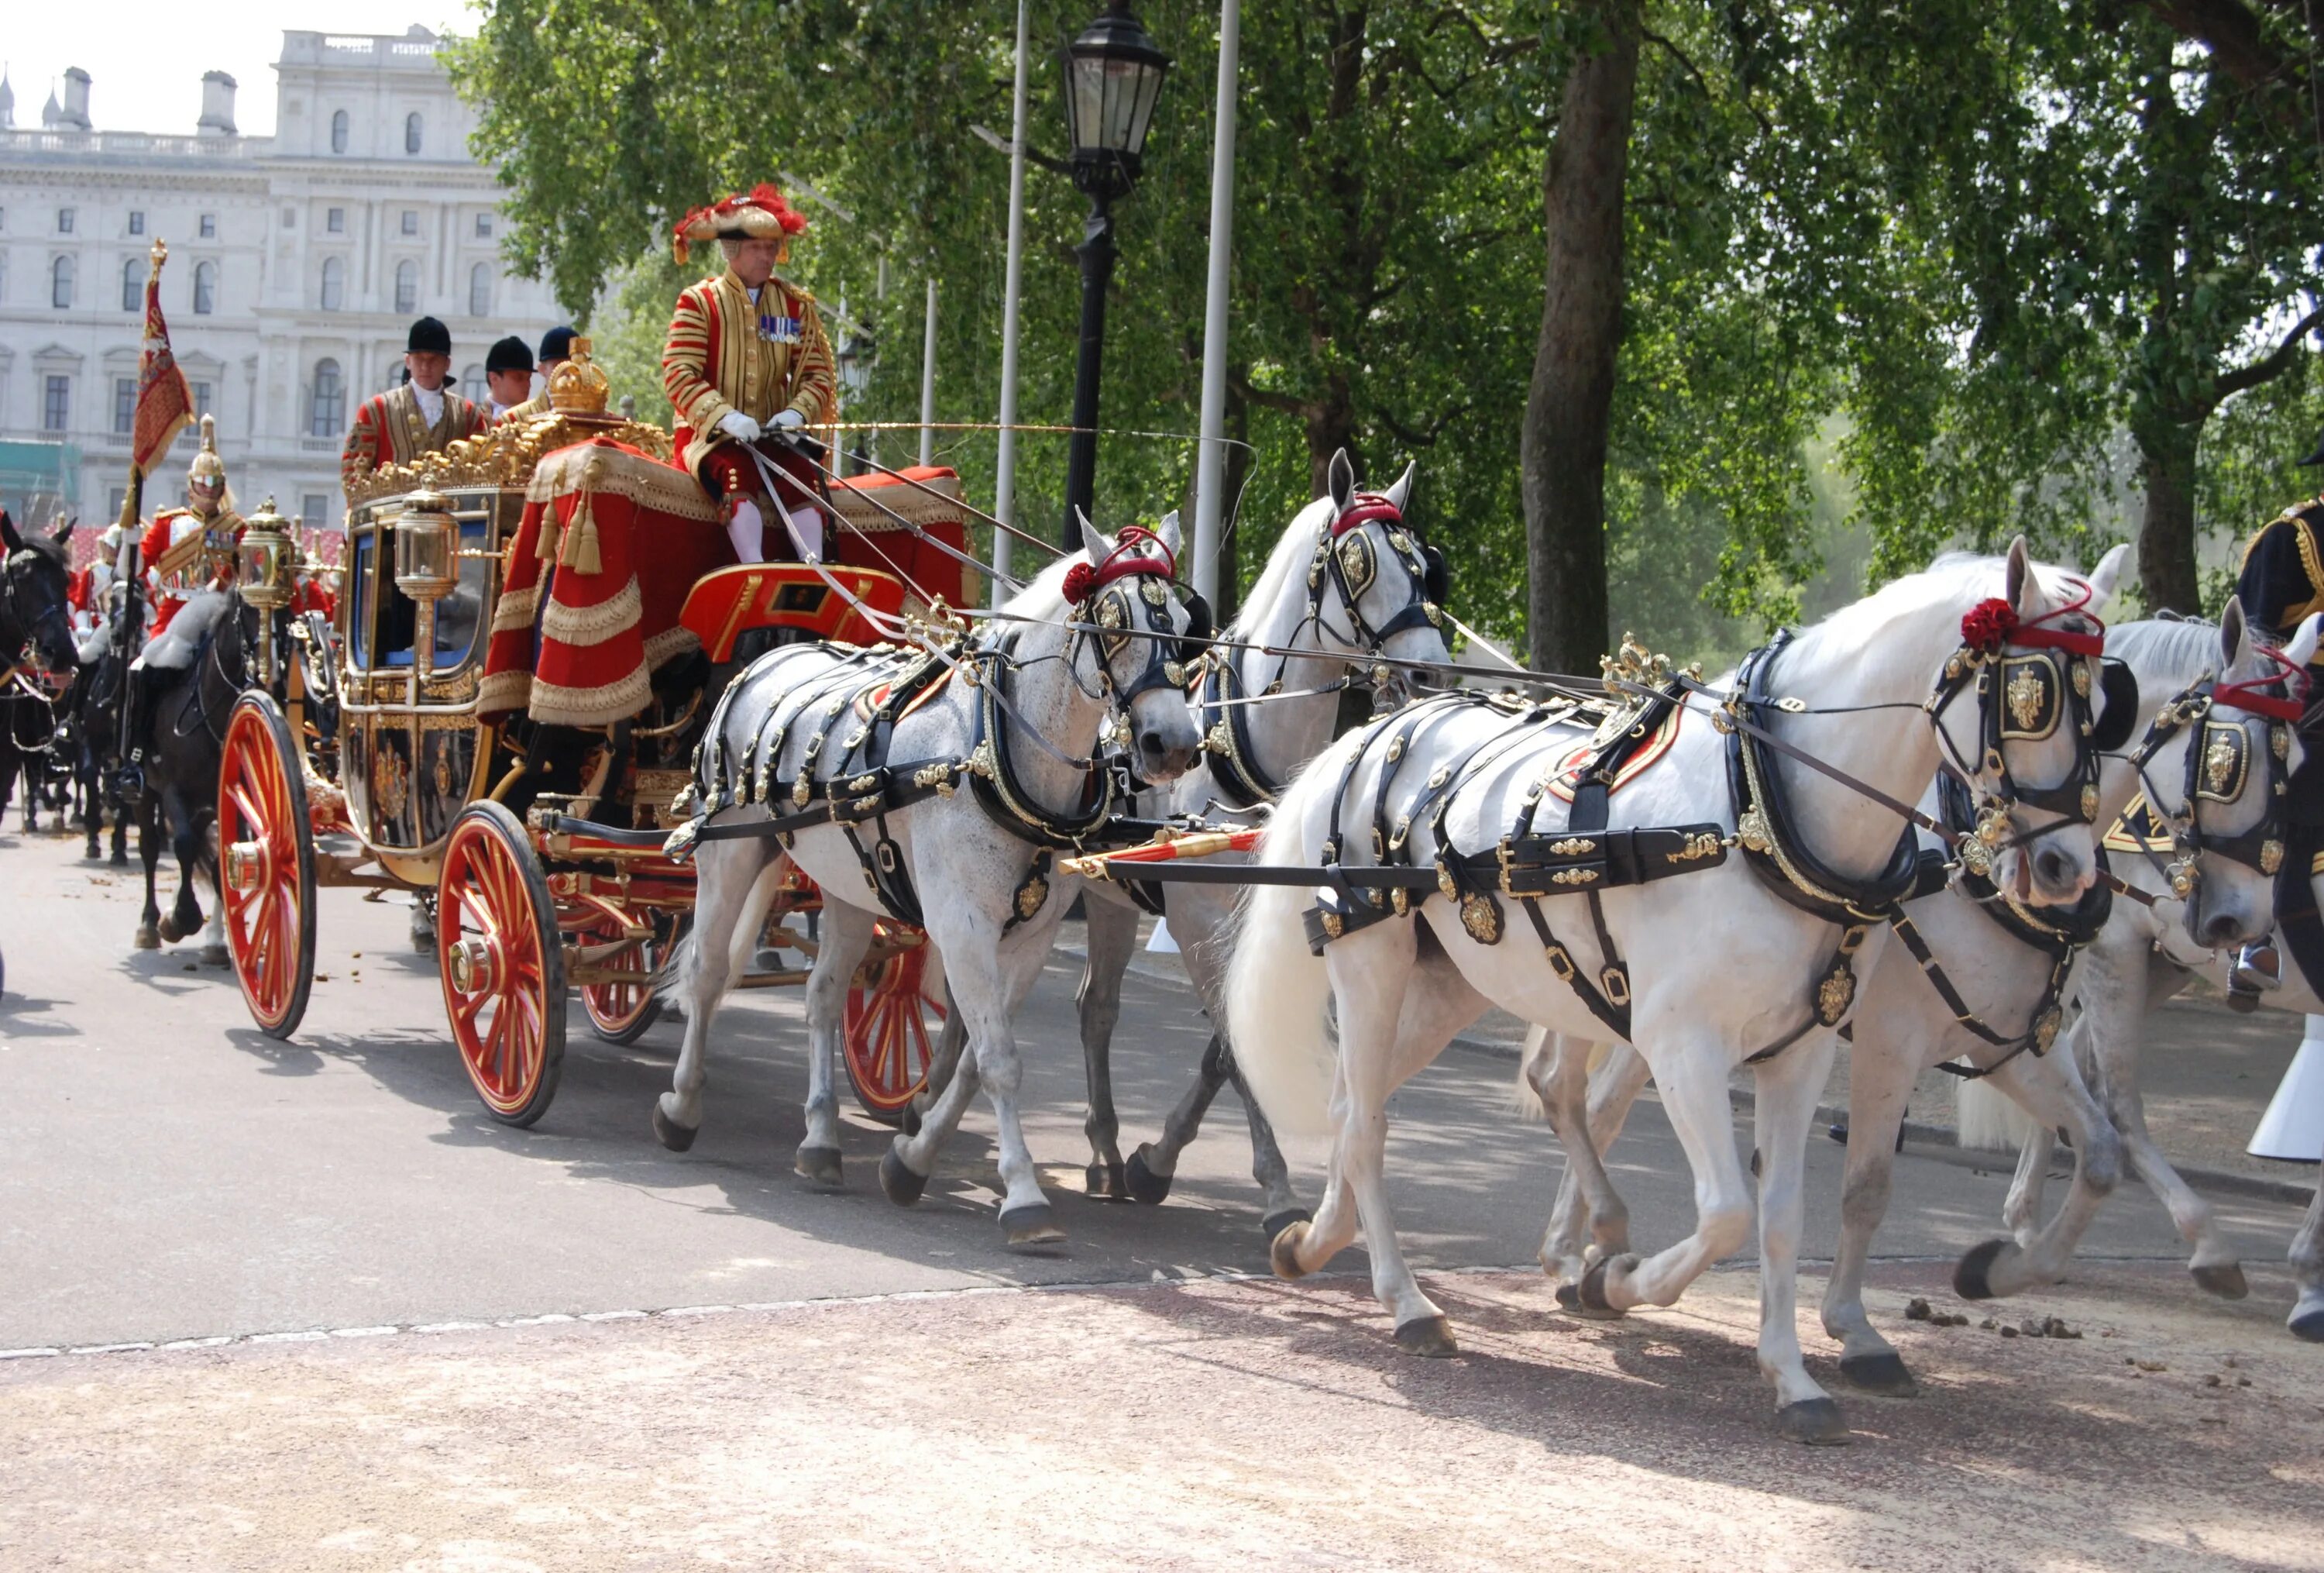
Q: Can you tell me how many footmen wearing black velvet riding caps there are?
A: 3